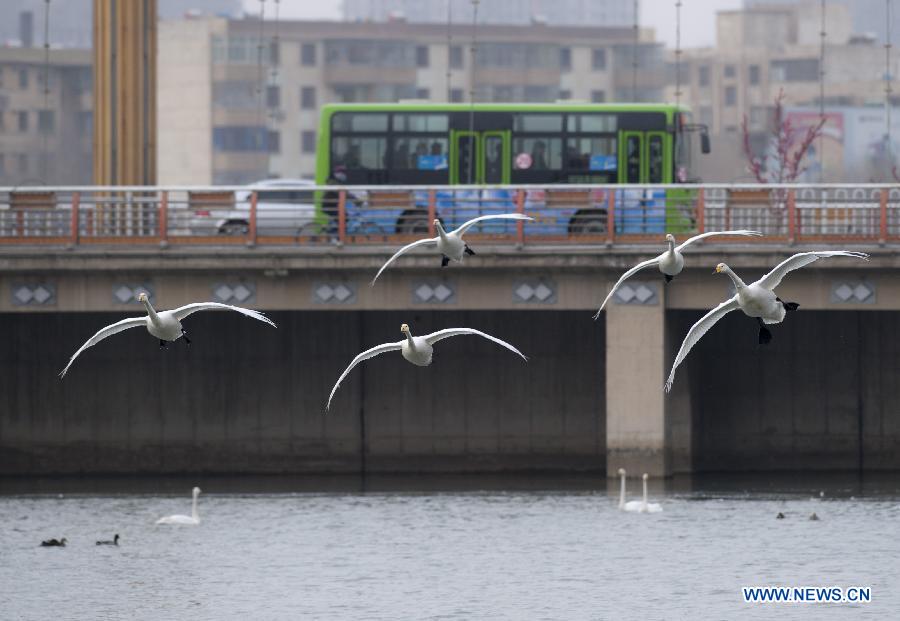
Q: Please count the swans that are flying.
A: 5